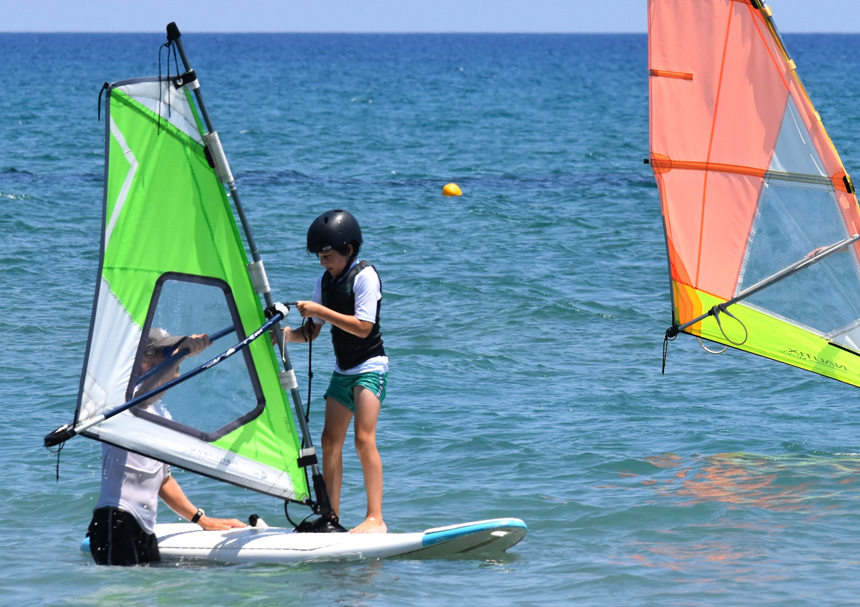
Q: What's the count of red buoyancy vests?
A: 0